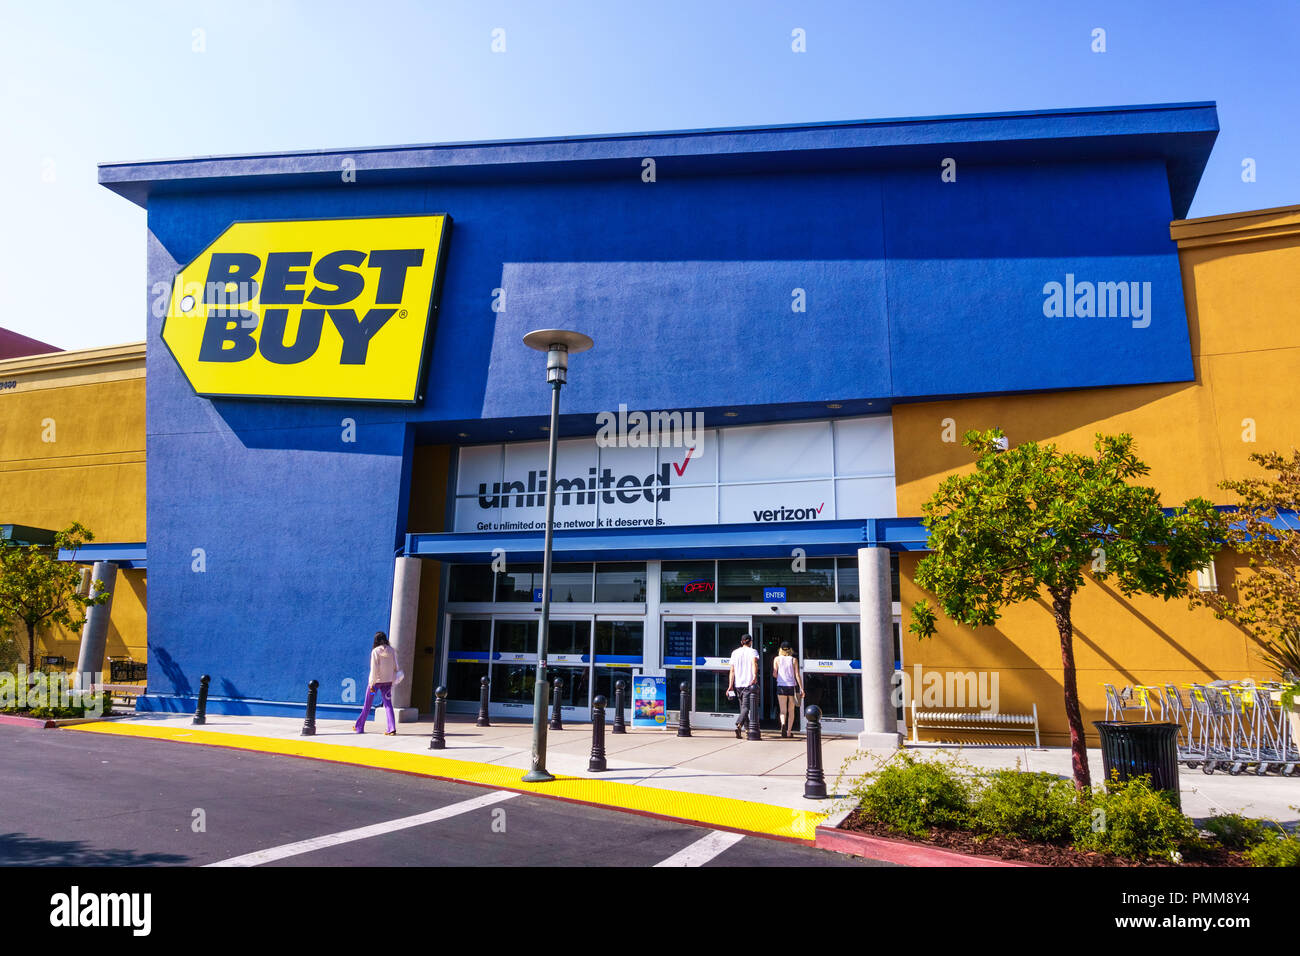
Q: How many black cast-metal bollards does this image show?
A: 10